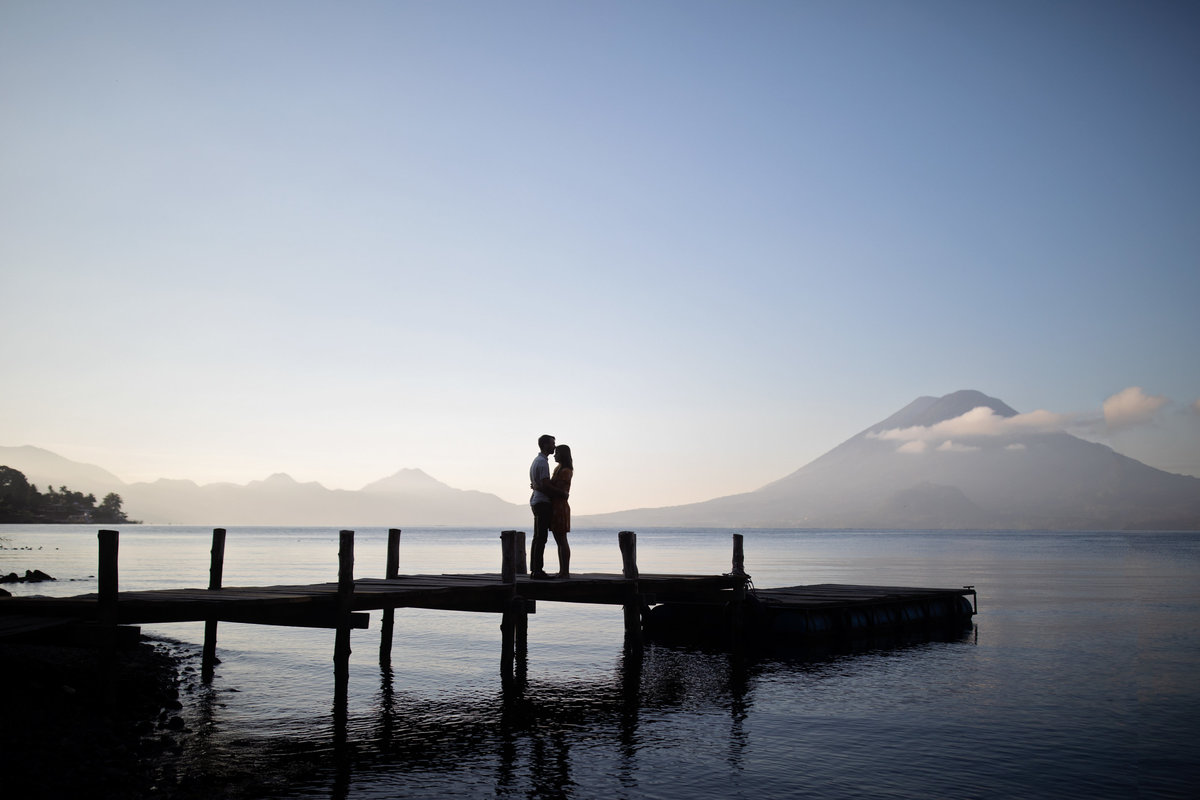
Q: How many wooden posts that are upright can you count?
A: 8